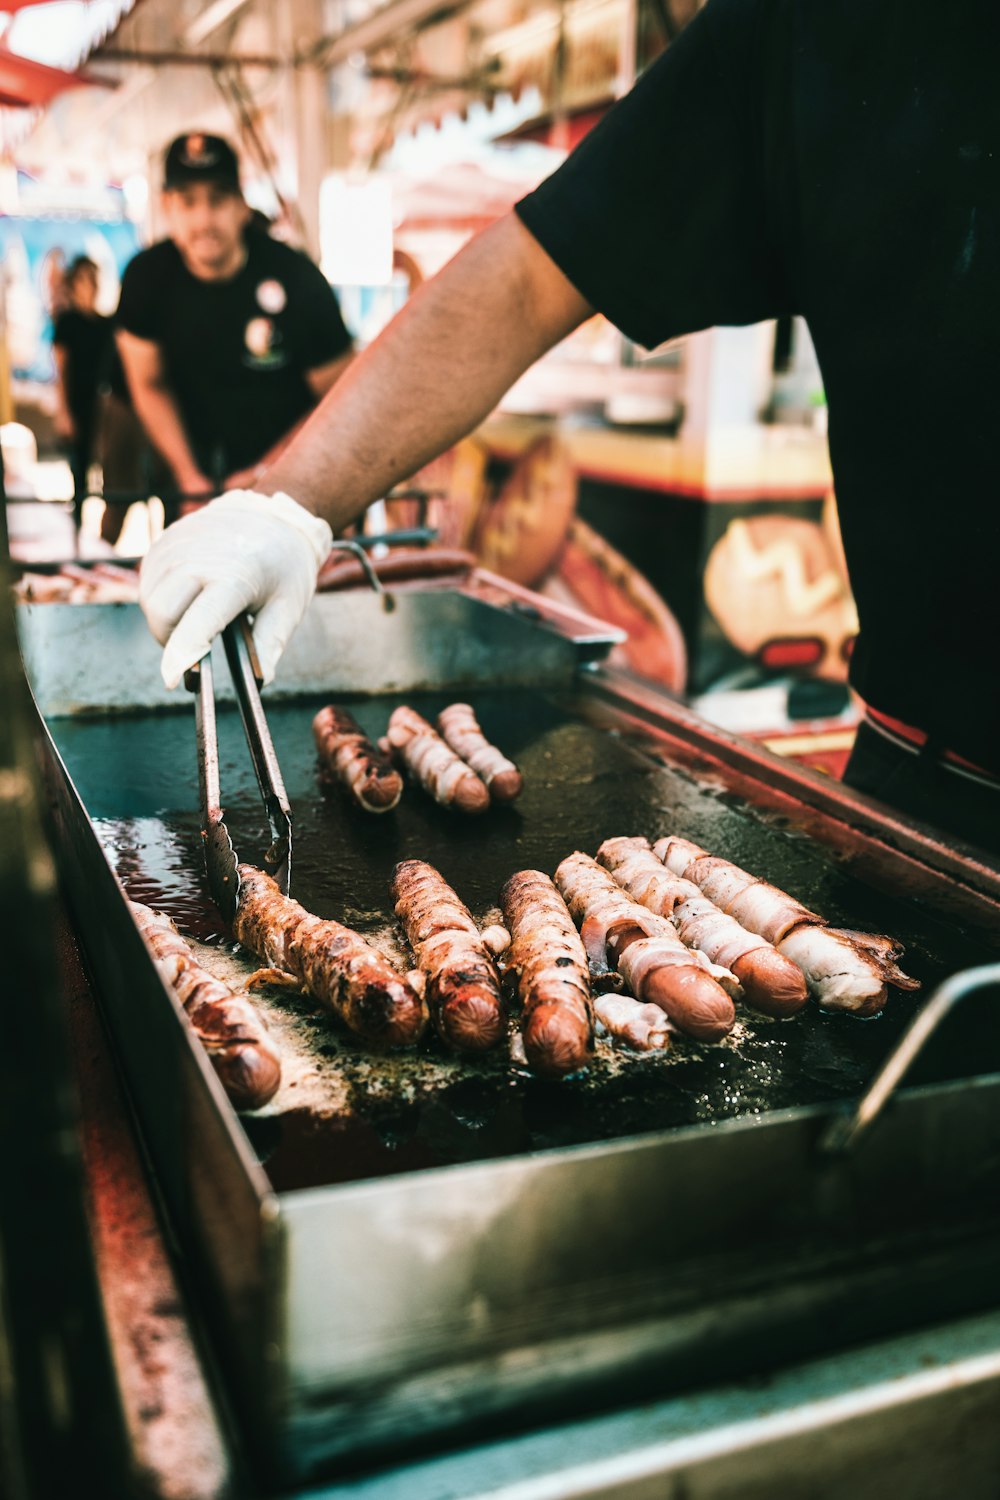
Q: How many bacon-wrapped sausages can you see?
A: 10